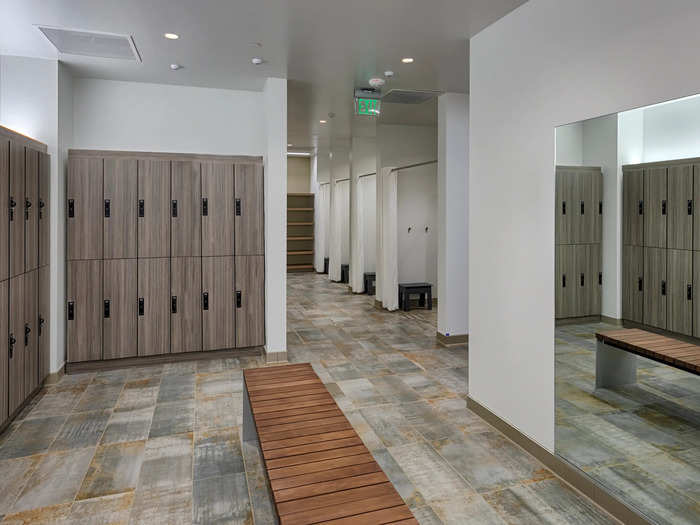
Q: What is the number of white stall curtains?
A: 4